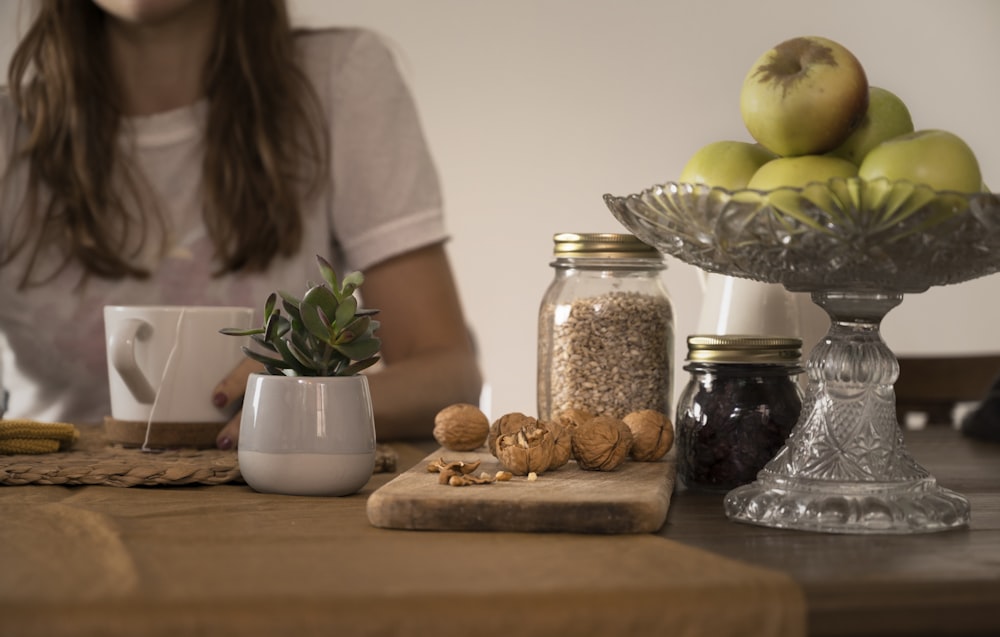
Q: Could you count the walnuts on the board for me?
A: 7